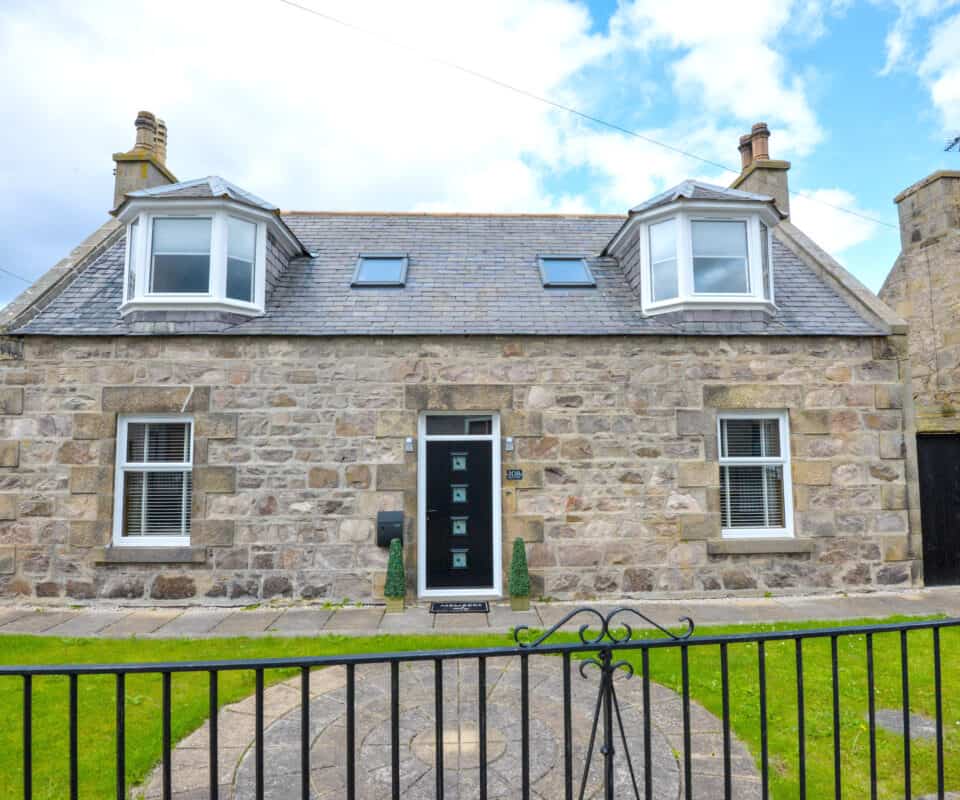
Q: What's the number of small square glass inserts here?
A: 4